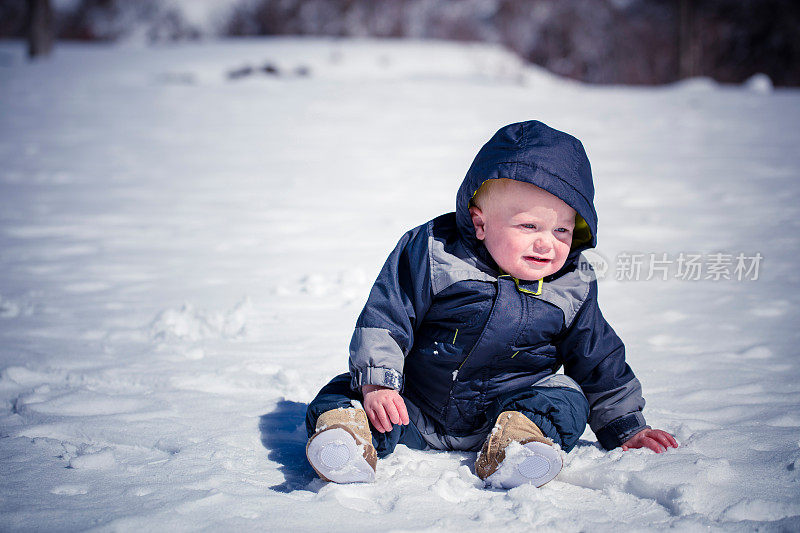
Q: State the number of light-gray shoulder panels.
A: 2